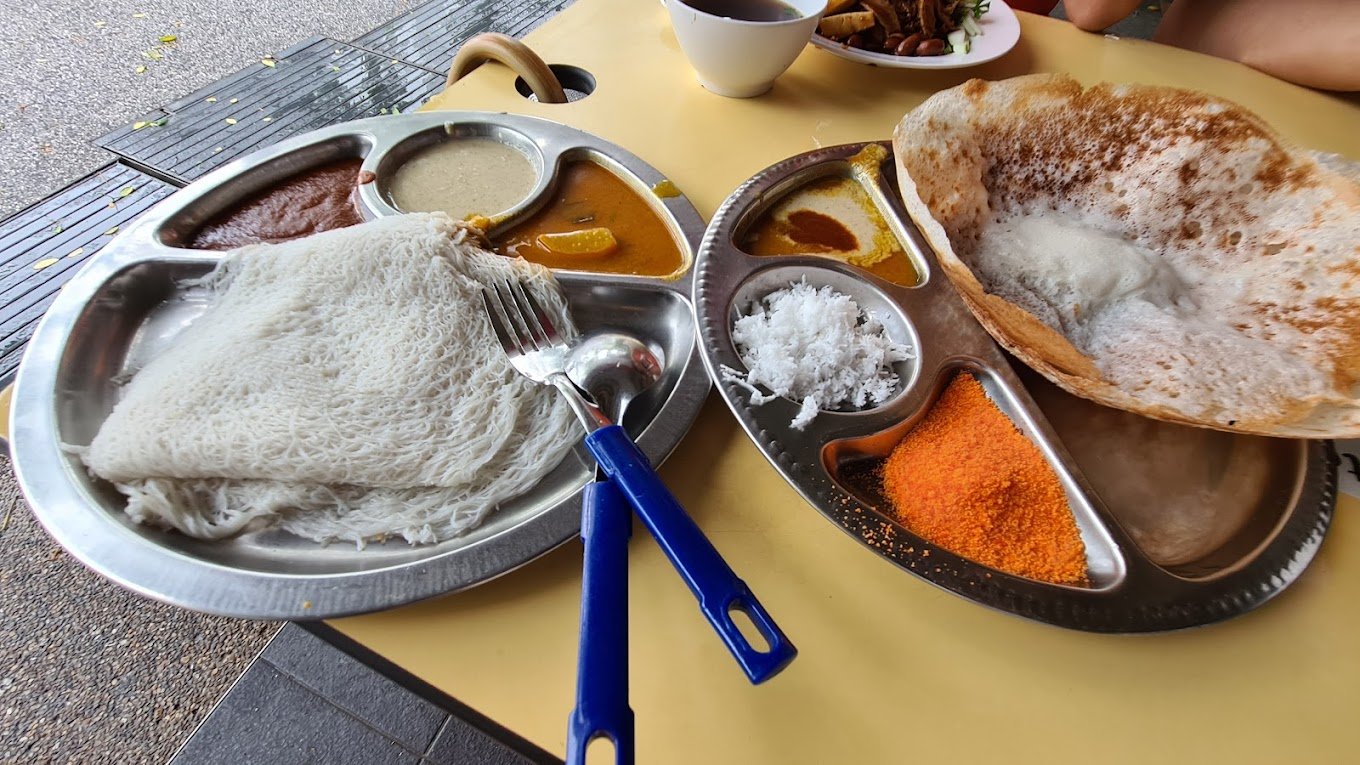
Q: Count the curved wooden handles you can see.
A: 1